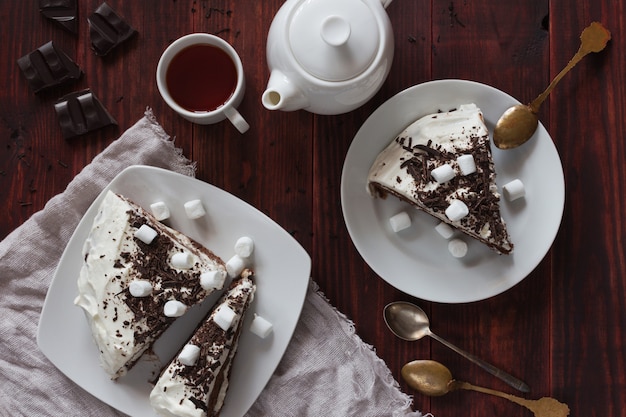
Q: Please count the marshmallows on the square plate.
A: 12